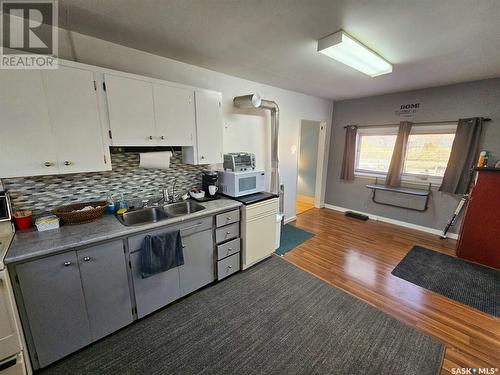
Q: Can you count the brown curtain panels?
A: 3